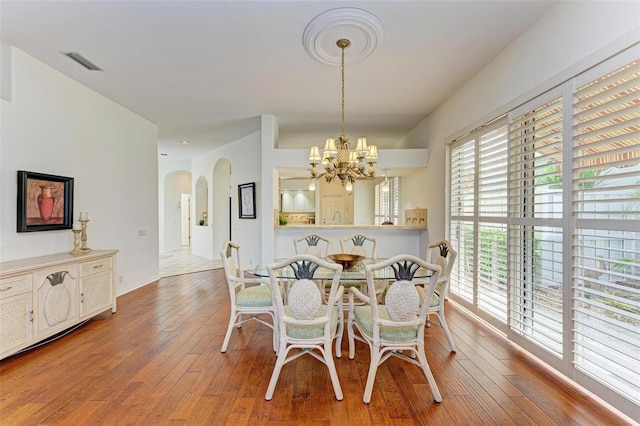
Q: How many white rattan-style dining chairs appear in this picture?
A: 6